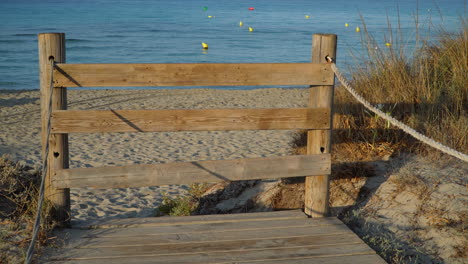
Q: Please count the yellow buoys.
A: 8